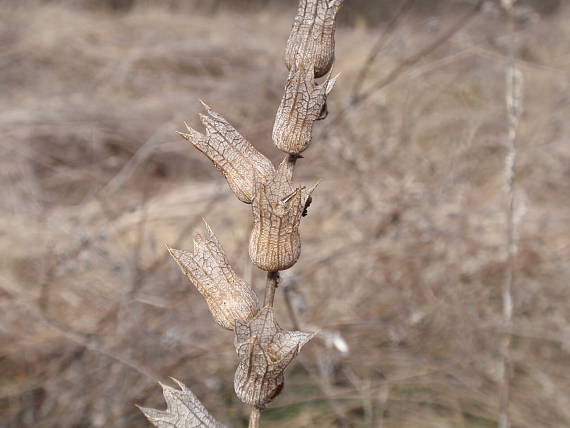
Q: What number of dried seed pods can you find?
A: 7